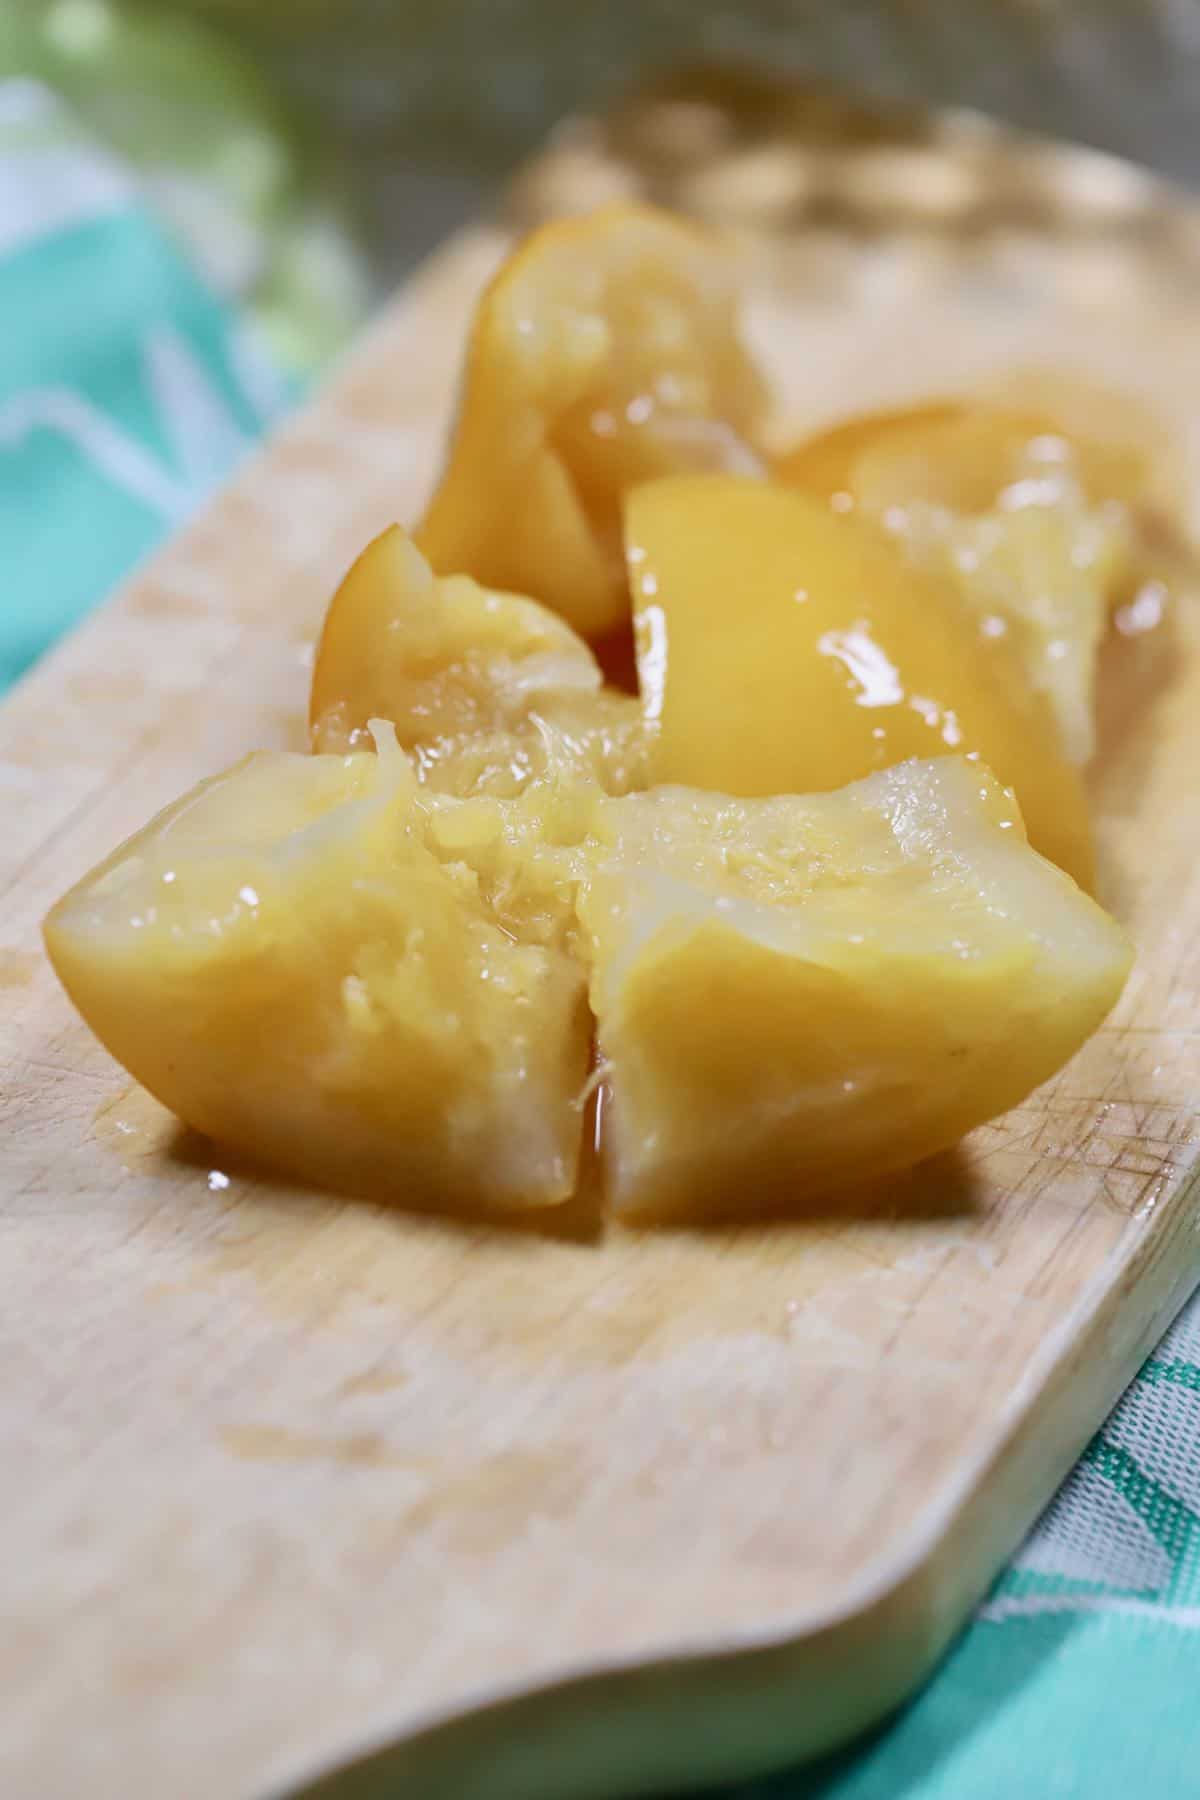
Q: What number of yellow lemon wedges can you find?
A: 6